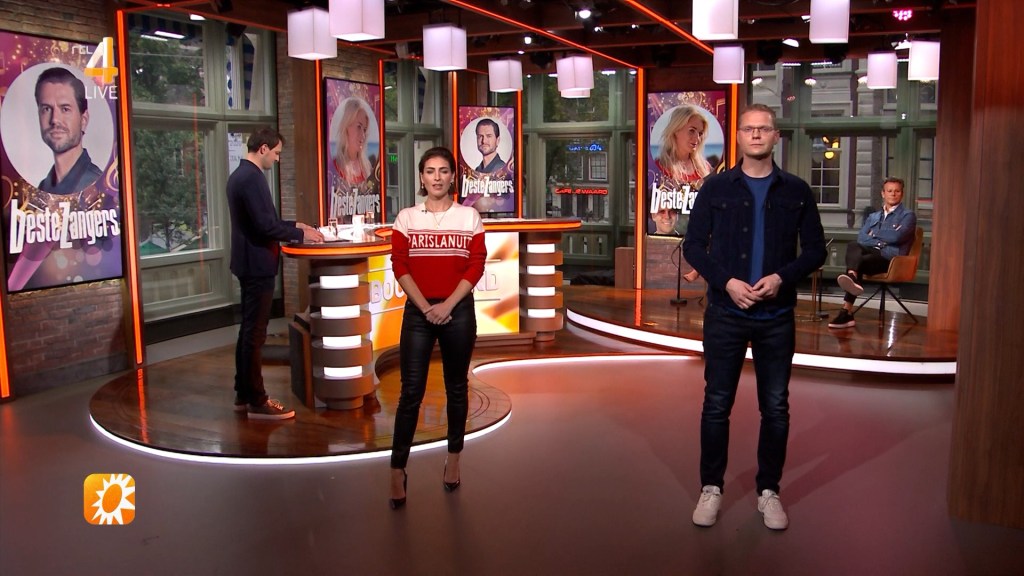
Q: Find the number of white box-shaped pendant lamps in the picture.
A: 11